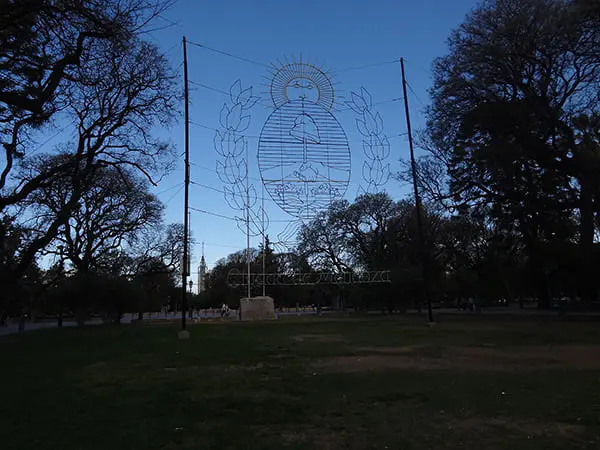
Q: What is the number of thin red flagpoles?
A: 0